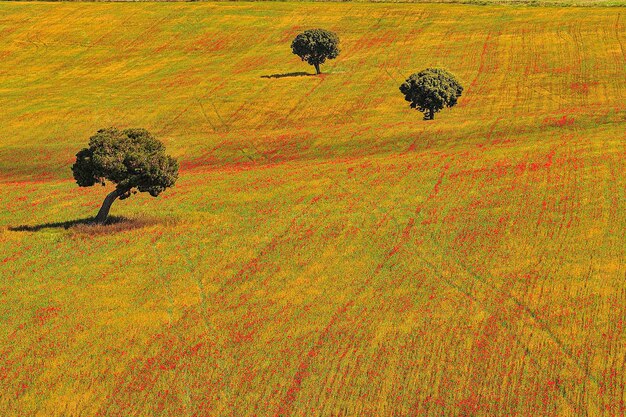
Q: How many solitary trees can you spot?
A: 3